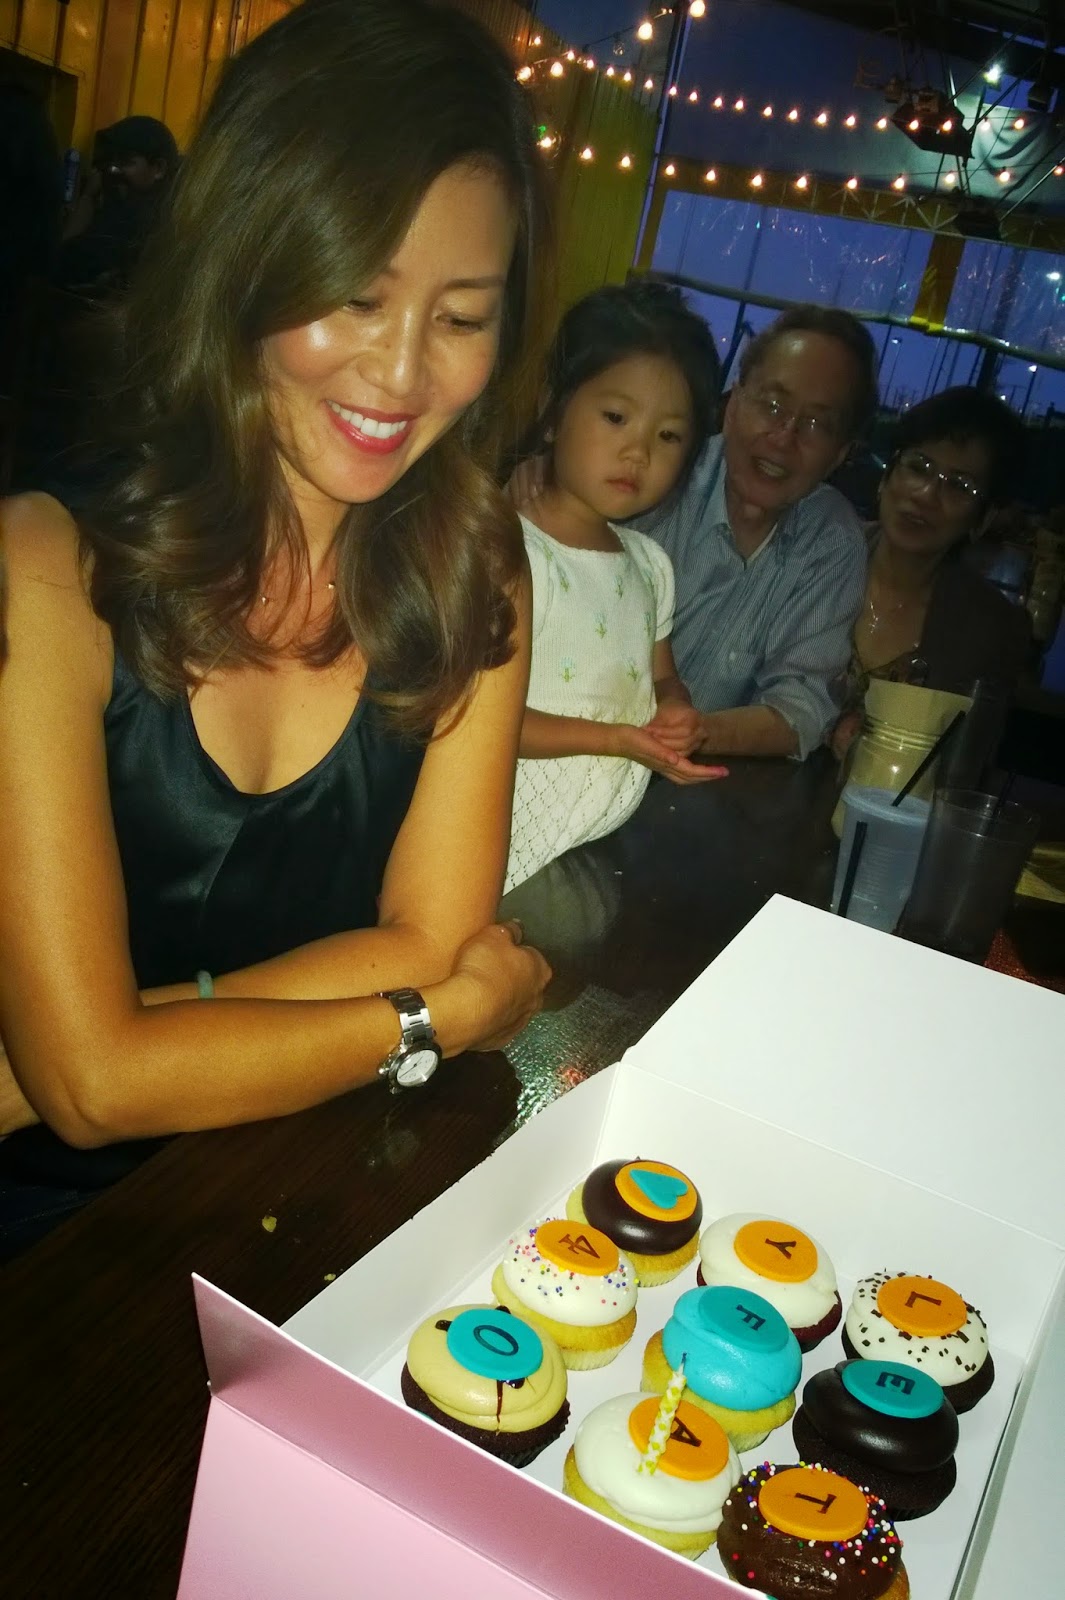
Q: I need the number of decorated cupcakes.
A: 9